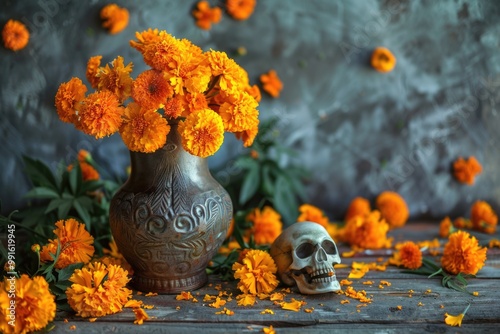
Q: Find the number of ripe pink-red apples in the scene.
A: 0